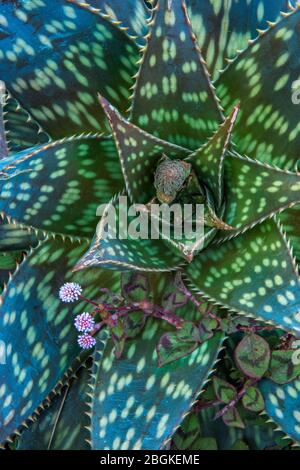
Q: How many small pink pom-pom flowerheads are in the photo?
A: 3